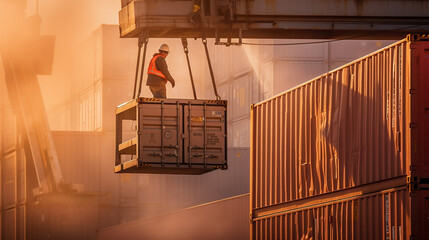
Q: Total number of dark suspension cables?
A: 4